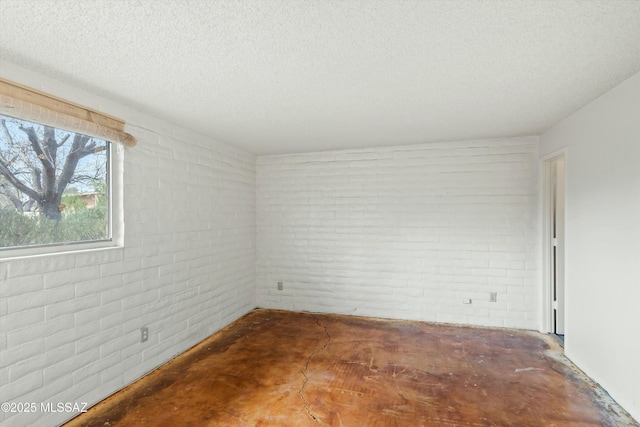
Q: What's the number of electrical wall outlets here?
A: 3